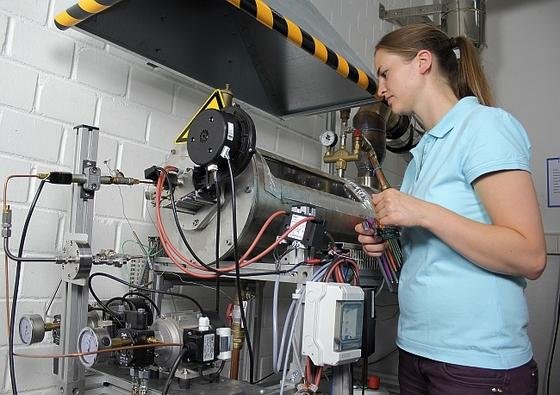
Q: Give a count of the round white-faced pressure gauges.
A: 3